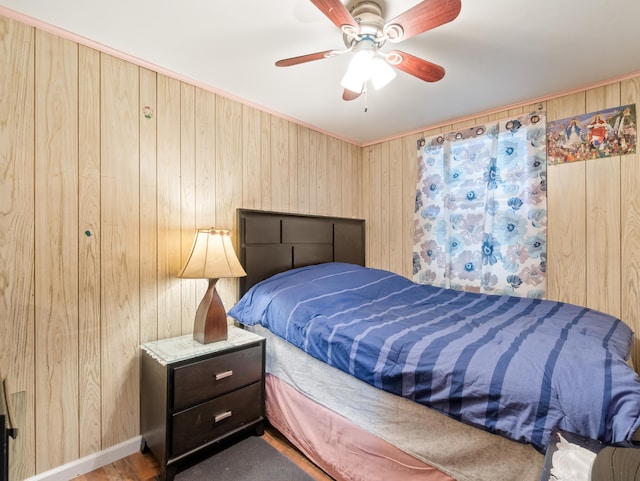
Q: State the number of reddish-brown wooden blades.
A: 5